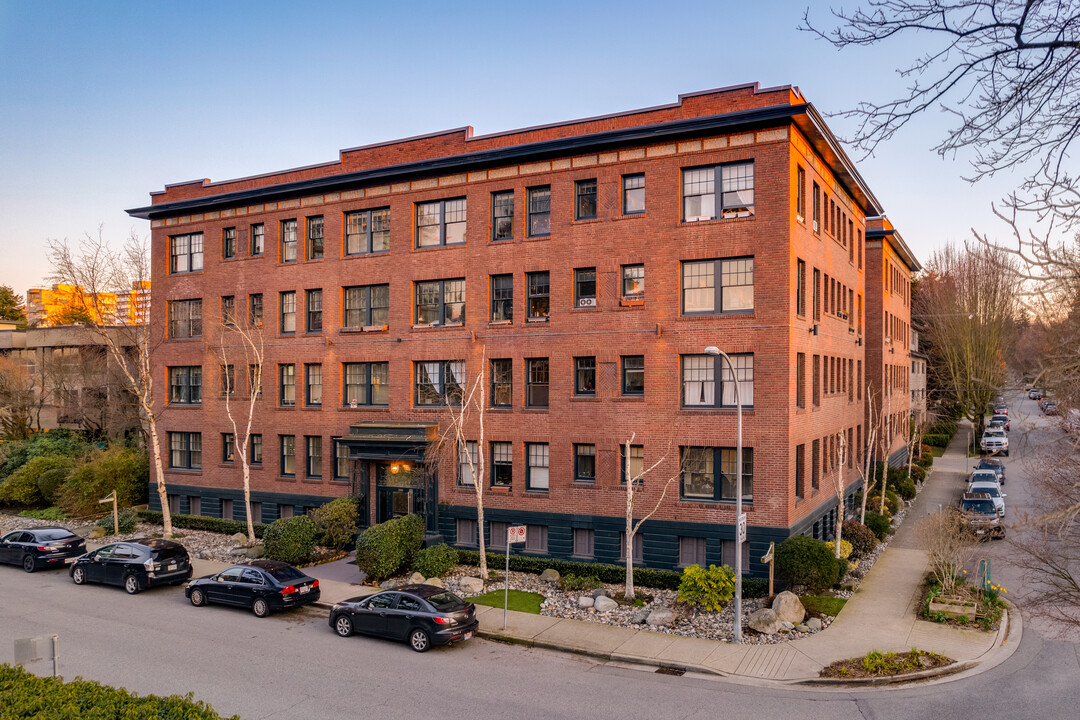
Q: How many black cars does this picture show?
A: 4